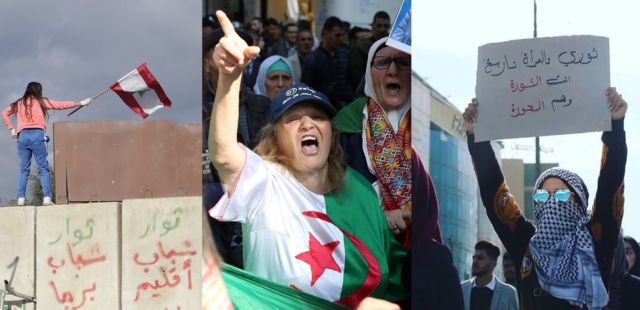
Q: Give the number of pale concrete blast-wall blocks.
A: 3